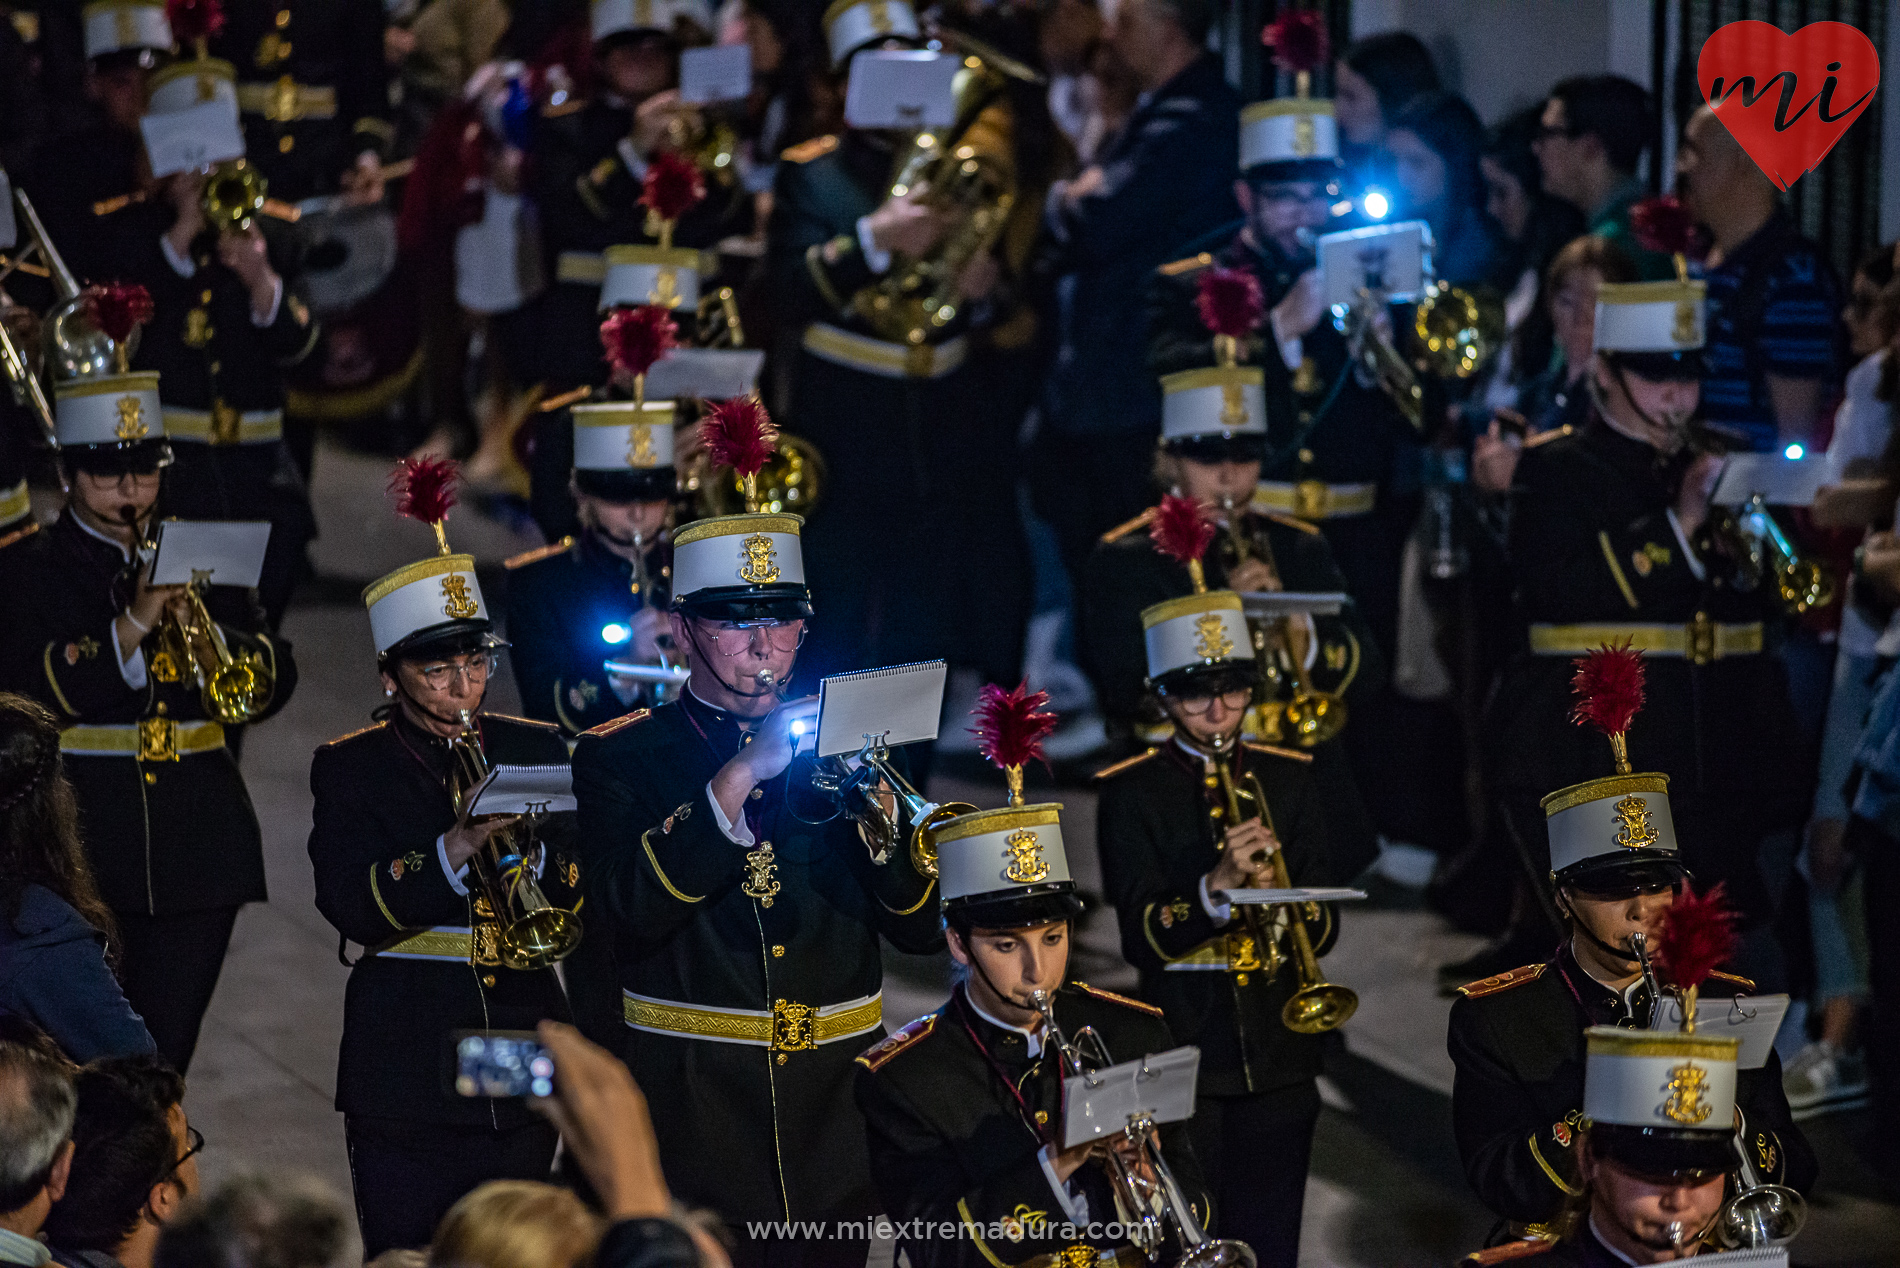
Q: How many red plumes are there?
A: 13